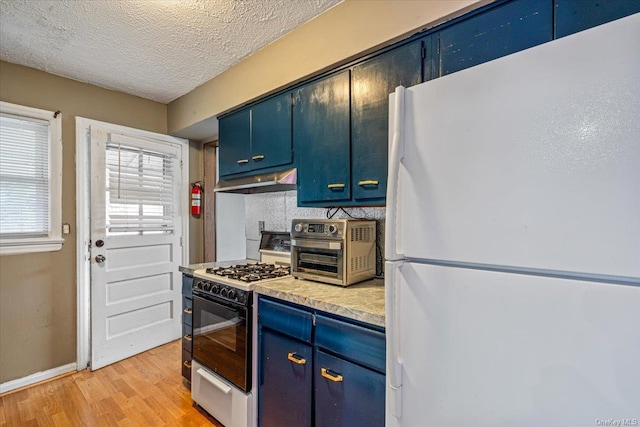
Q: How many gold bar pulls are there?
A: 9